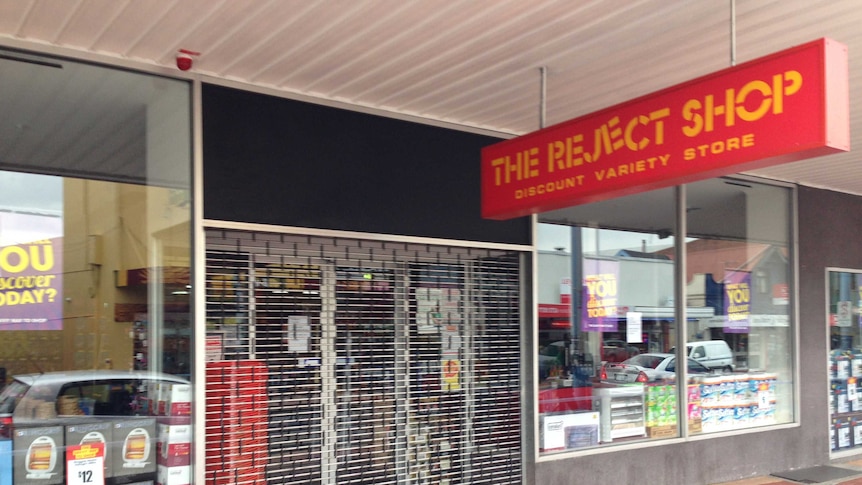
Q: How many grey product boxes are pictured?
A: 3